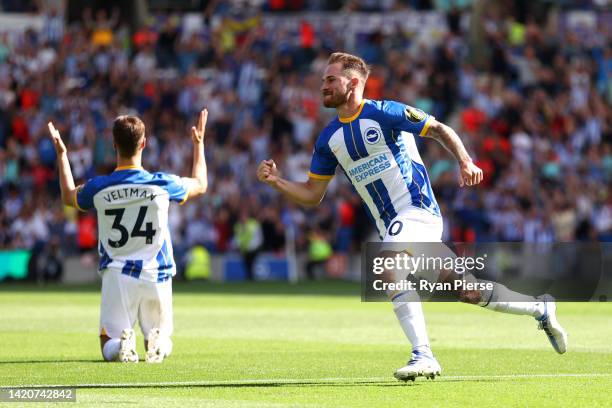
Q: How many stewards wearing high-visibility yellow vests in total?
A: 3